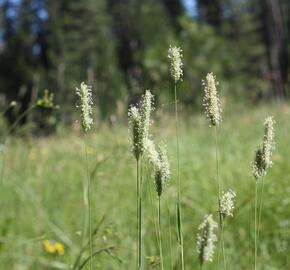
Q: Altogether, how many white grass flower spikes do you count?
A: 11